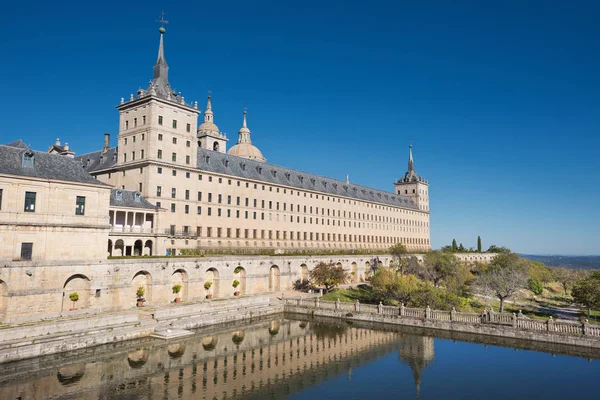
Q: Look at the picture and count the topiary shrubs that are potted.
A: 5